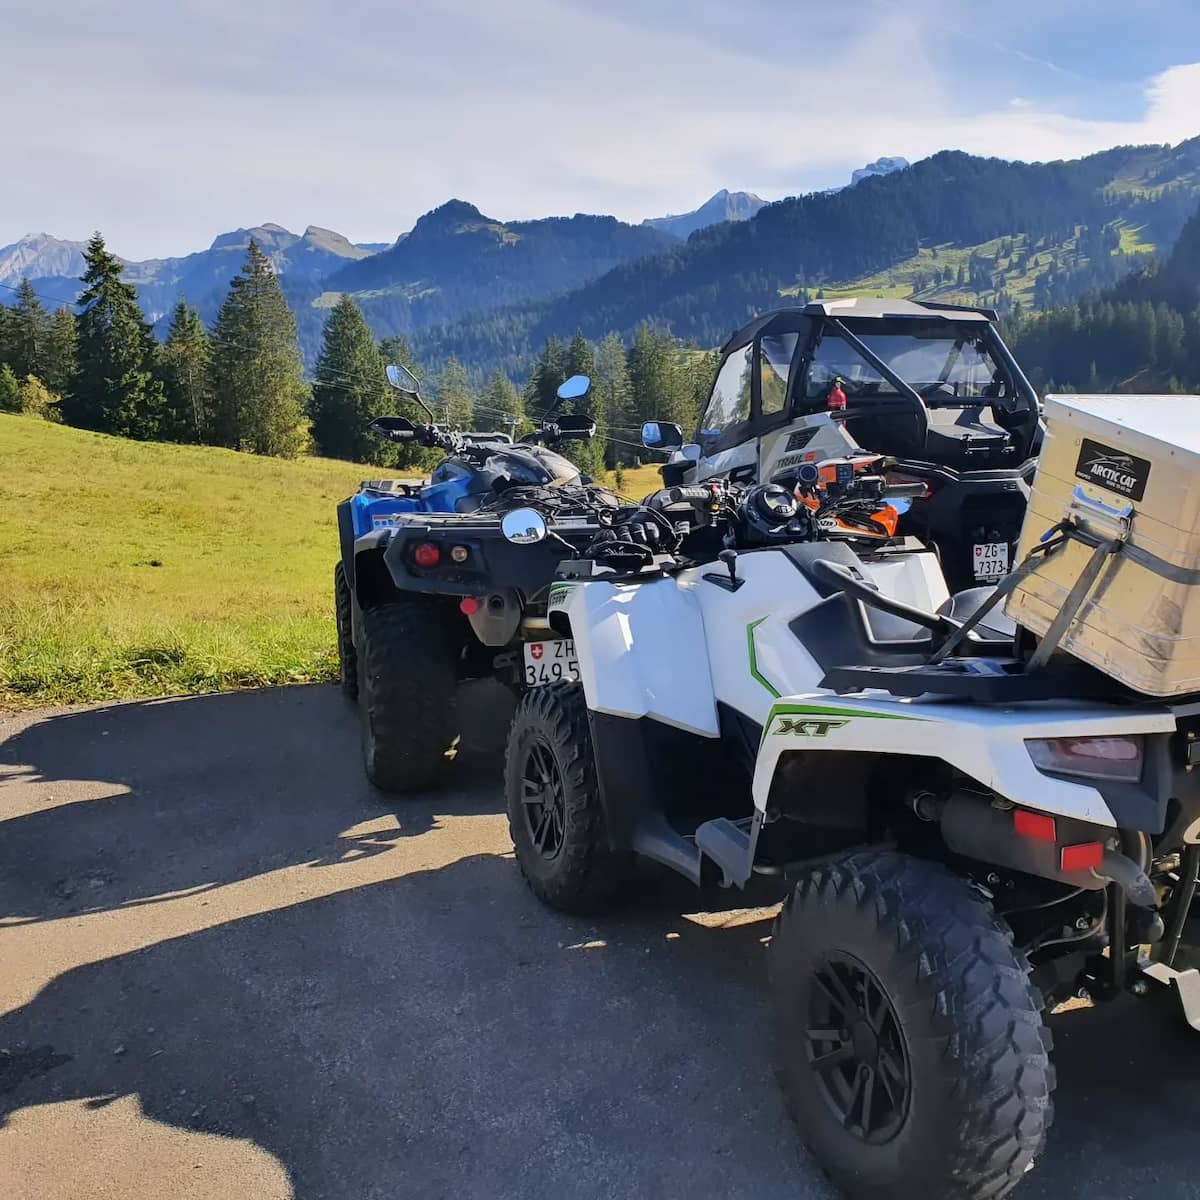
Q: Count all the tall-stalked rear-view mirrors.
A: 2